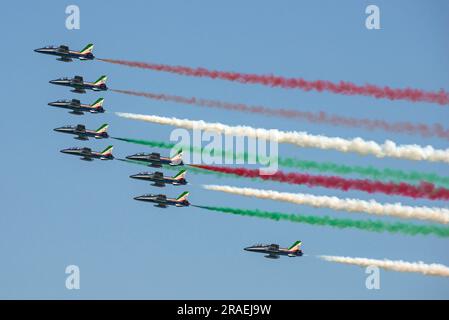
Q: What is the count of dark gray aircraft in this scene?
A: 9